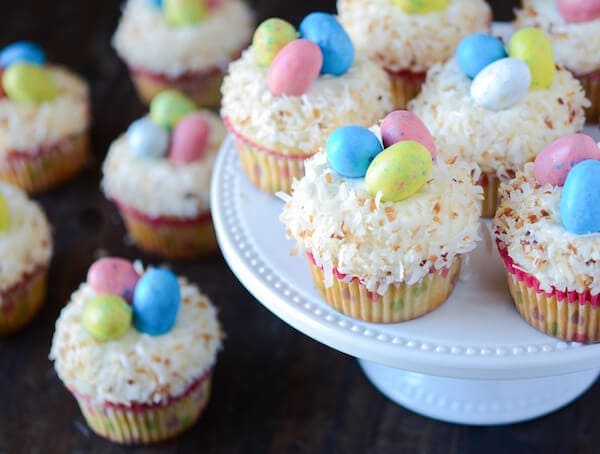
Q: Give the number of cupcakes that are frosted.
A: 11